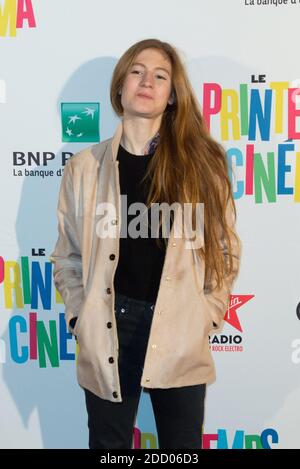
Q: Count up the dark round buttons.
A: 5